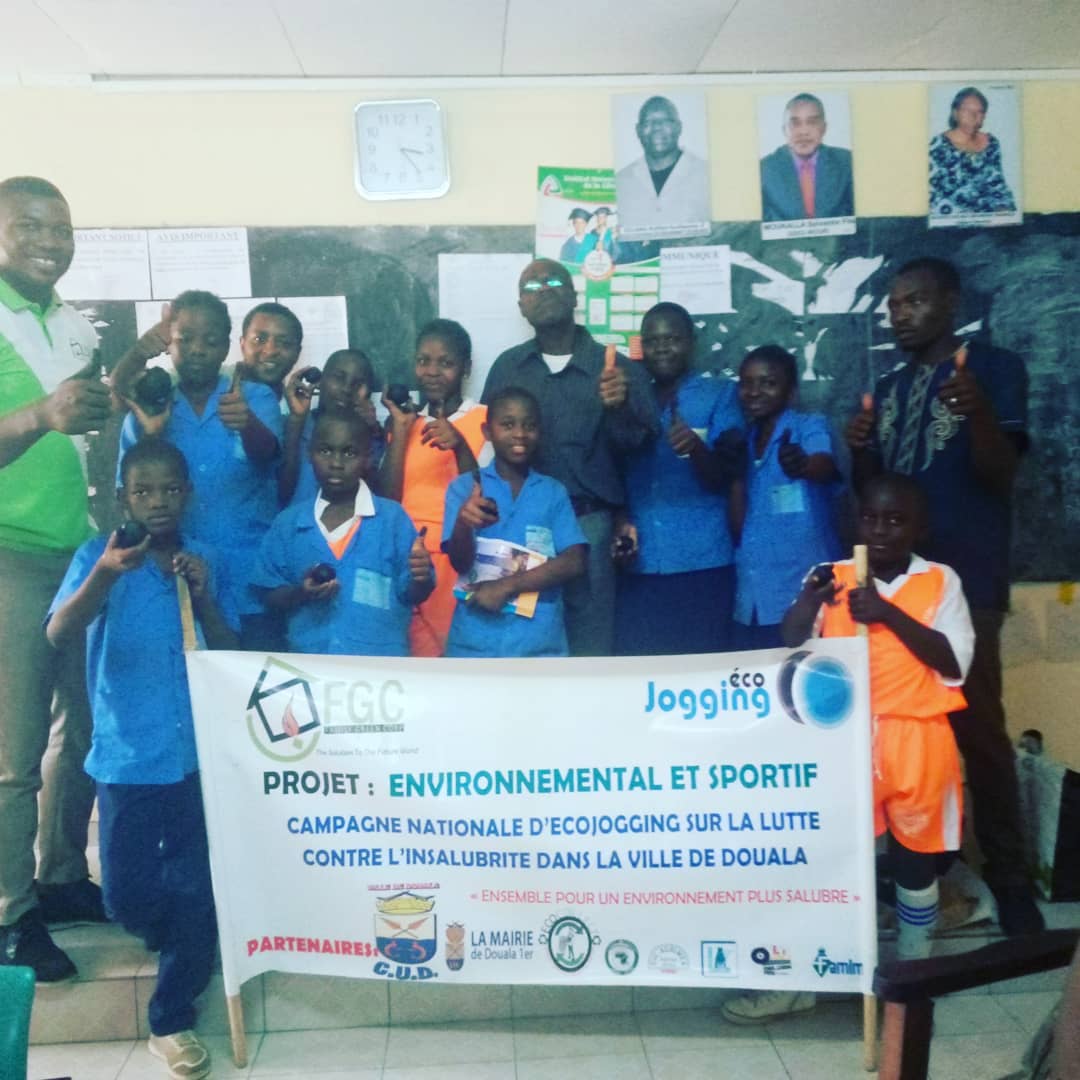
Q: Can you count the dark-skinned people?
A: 13